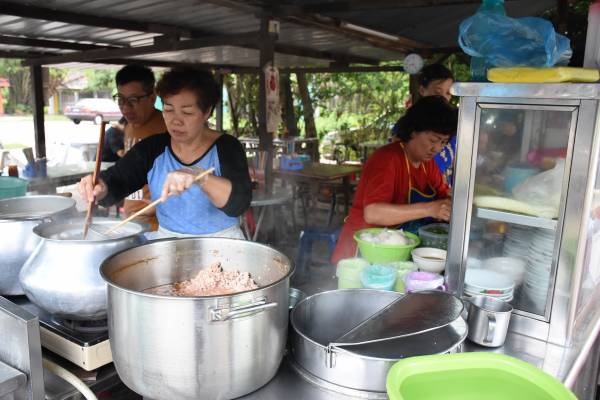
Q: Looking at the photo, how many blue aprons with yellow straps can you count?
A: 1